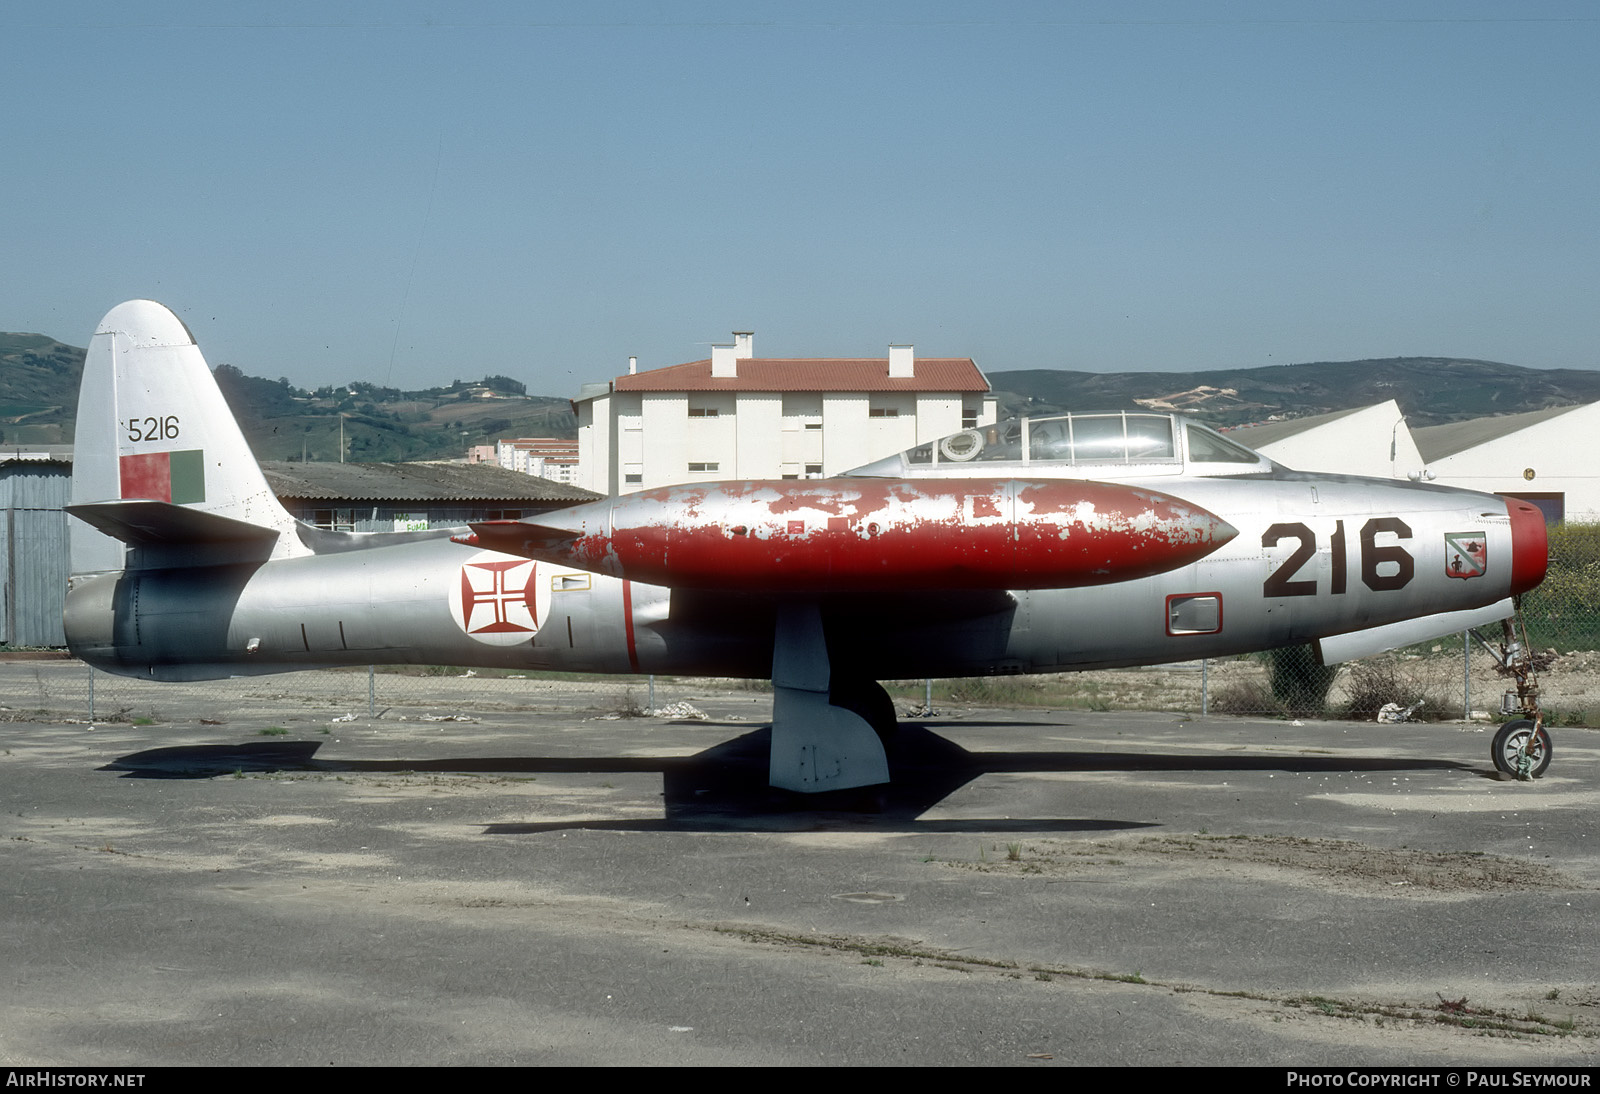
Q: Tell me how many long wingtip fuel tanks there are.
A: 1